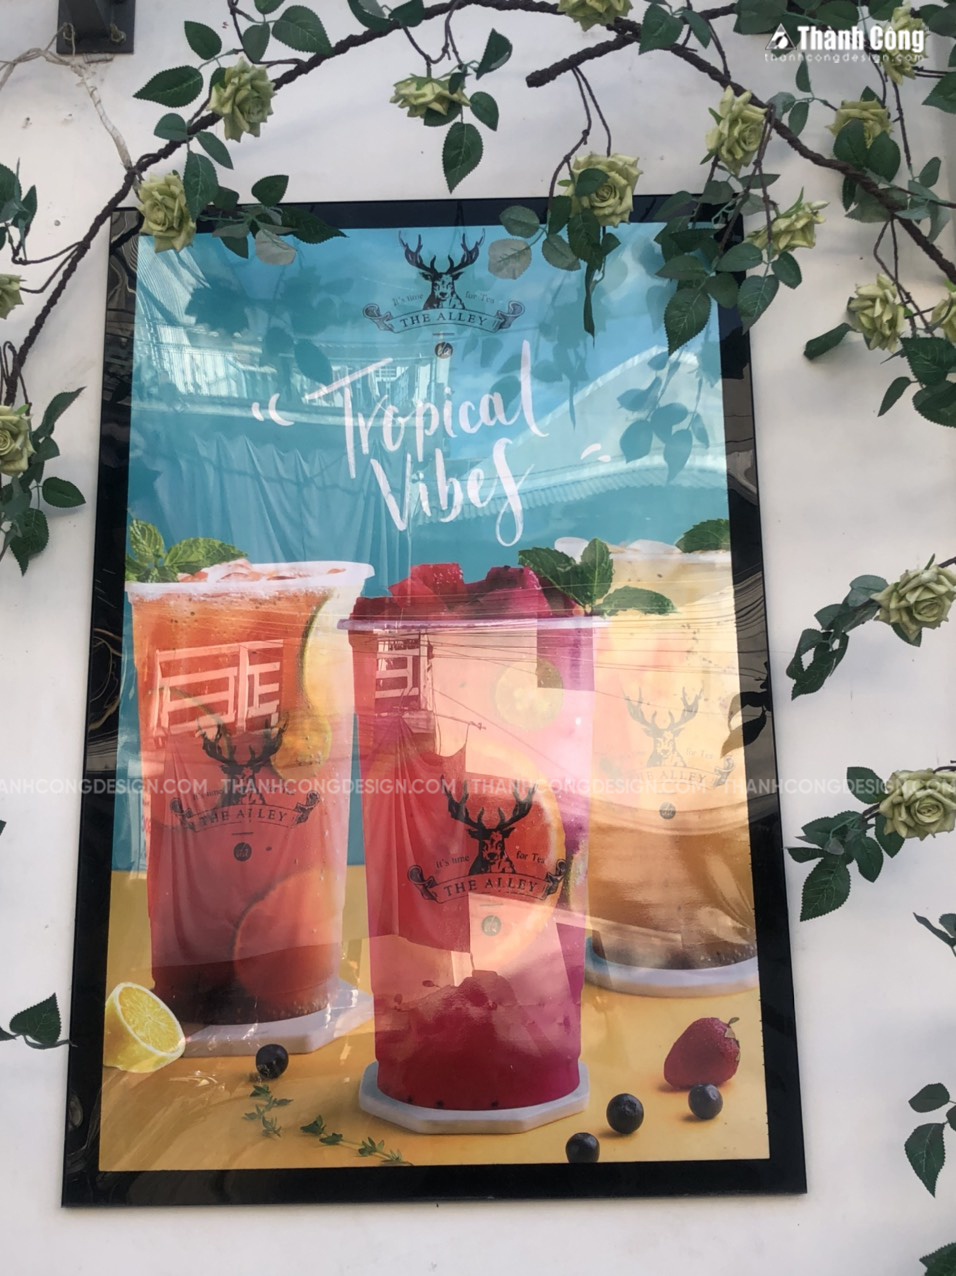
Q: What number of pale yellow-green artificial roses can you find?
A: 15